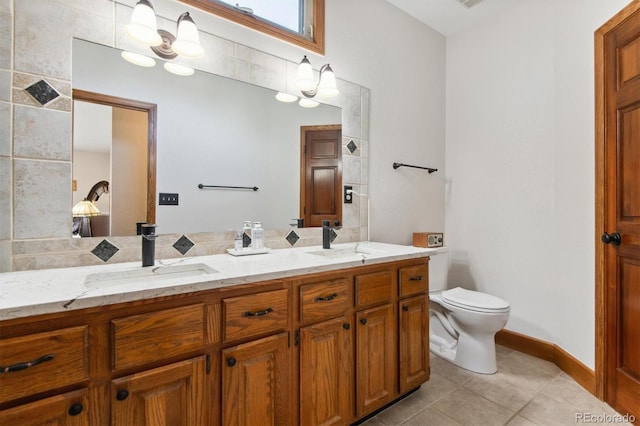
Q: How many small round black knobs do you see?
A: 6